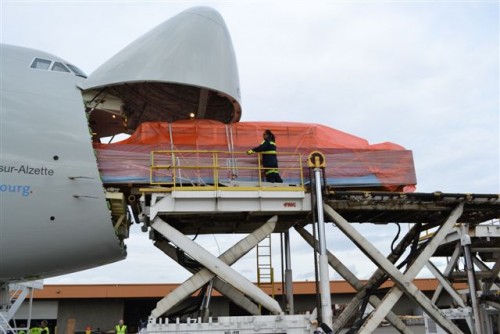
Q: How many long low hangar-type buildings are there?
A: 1